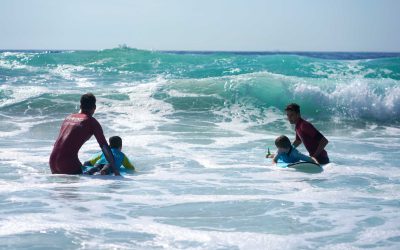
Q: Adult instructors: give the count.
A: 2